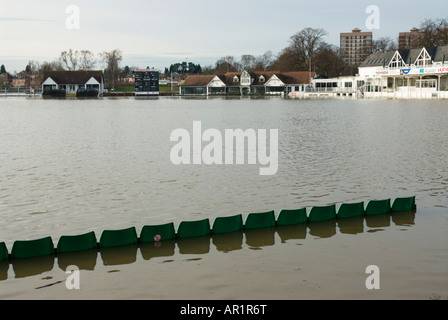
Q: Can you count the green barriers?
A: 13